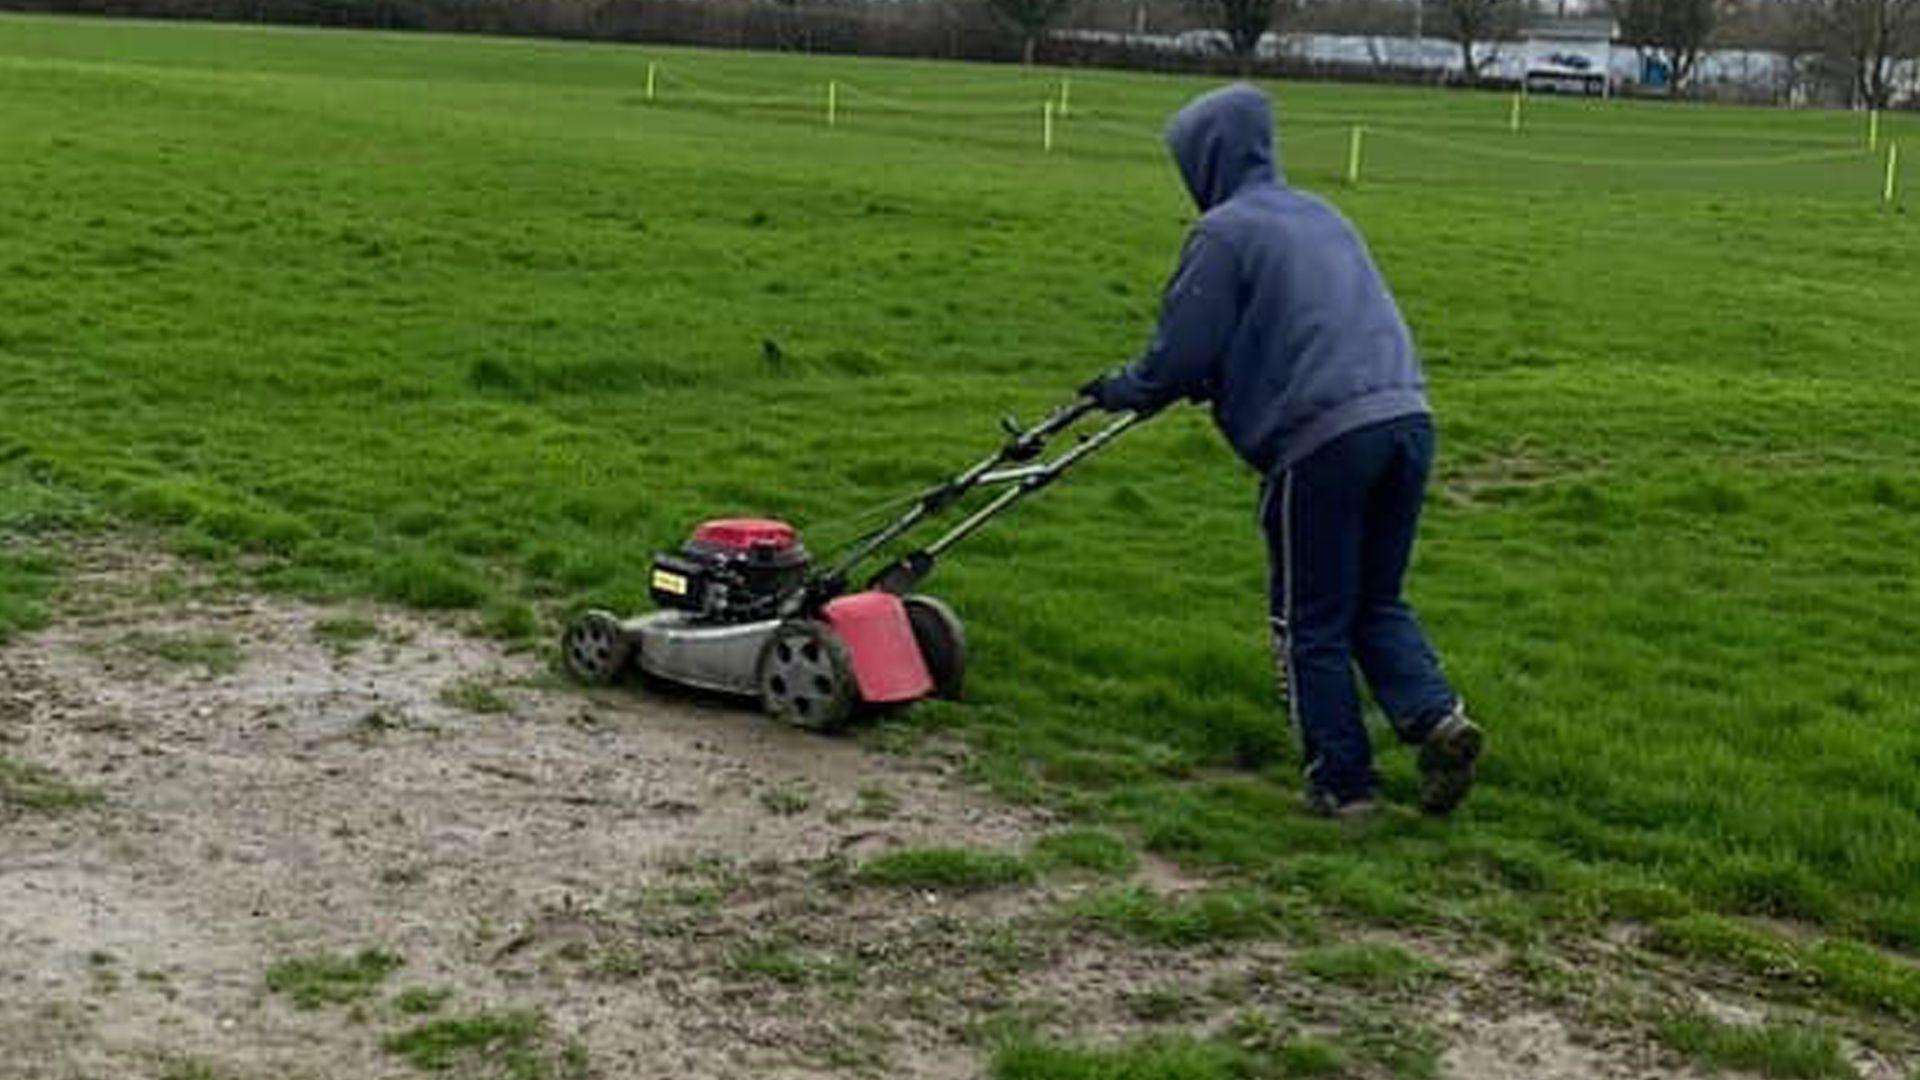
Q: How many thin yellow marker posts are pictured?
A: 8